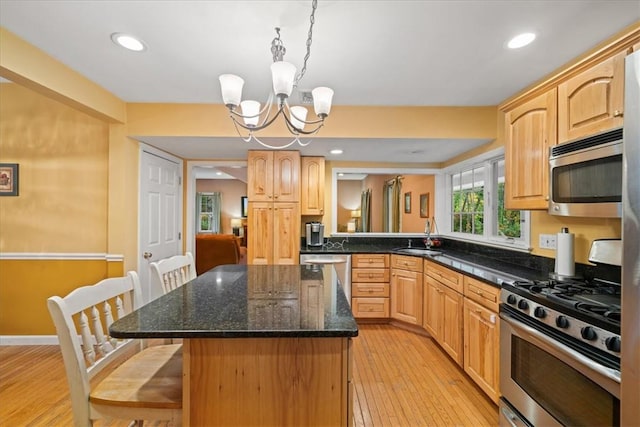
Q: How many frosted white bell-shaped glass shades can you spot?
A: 5